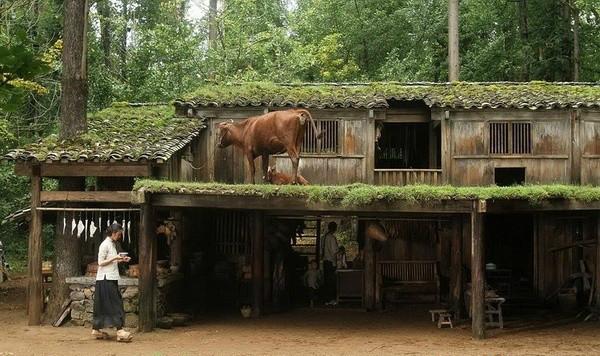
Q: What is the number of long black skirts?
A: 1